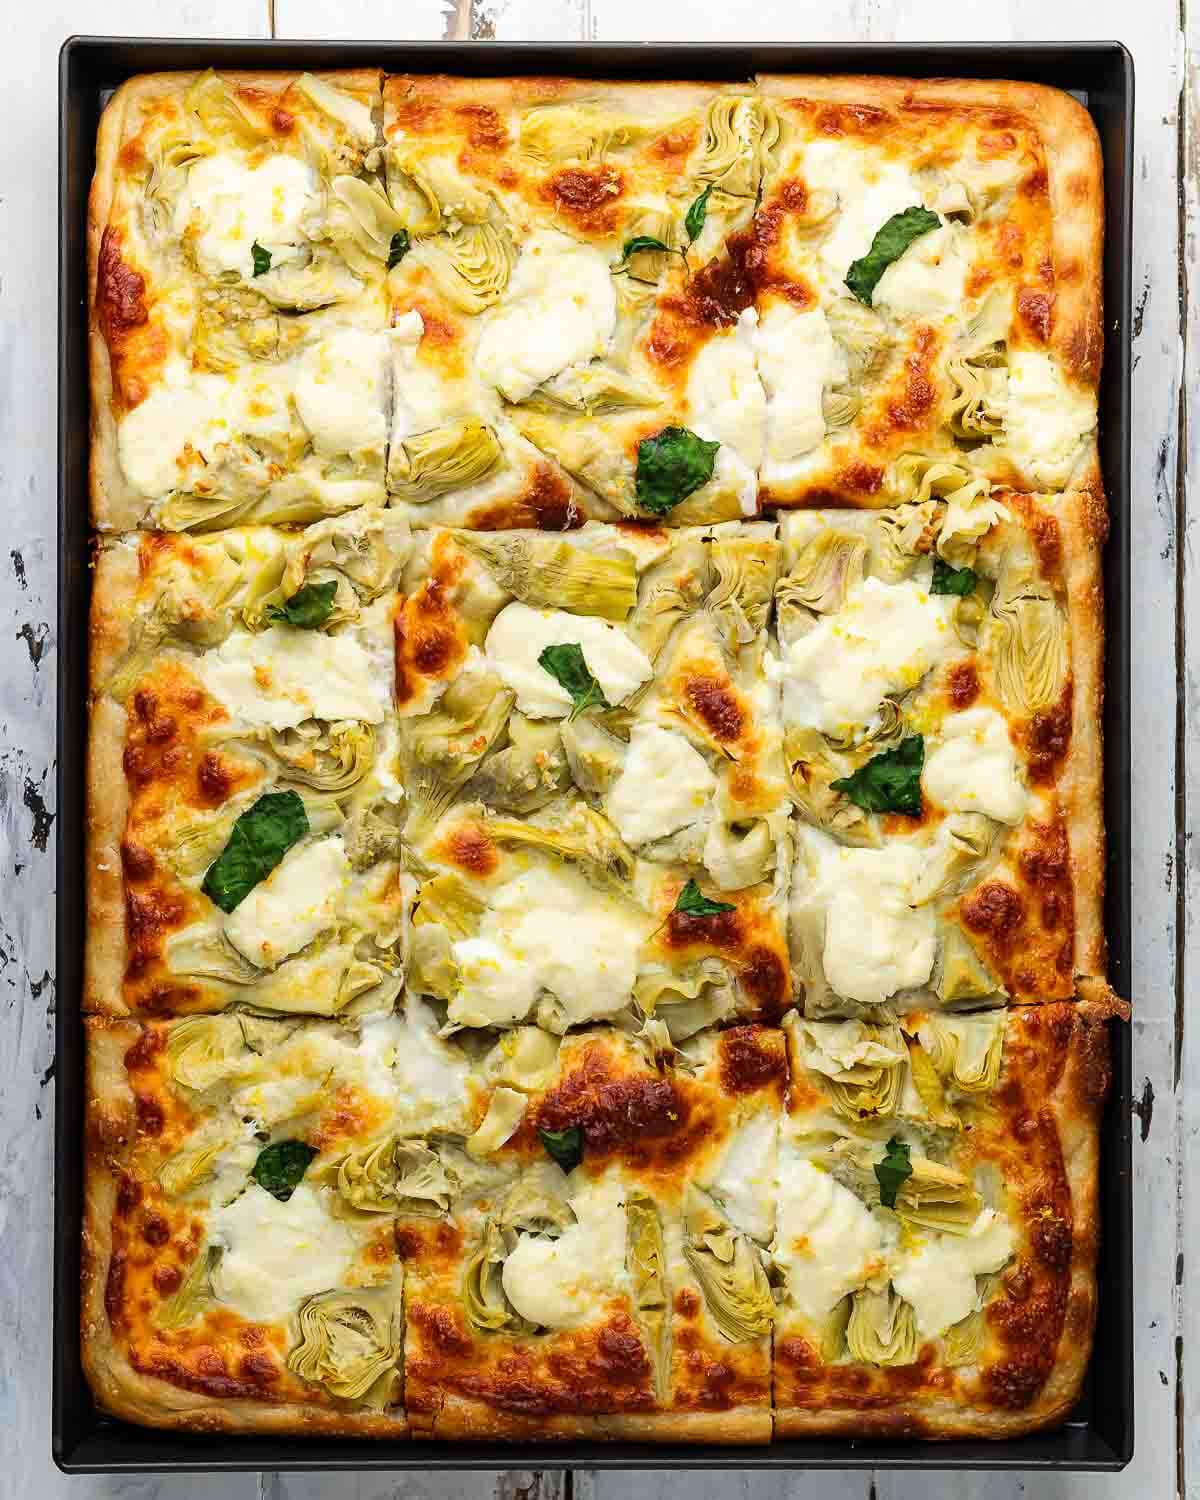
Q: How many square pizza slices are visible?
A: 9